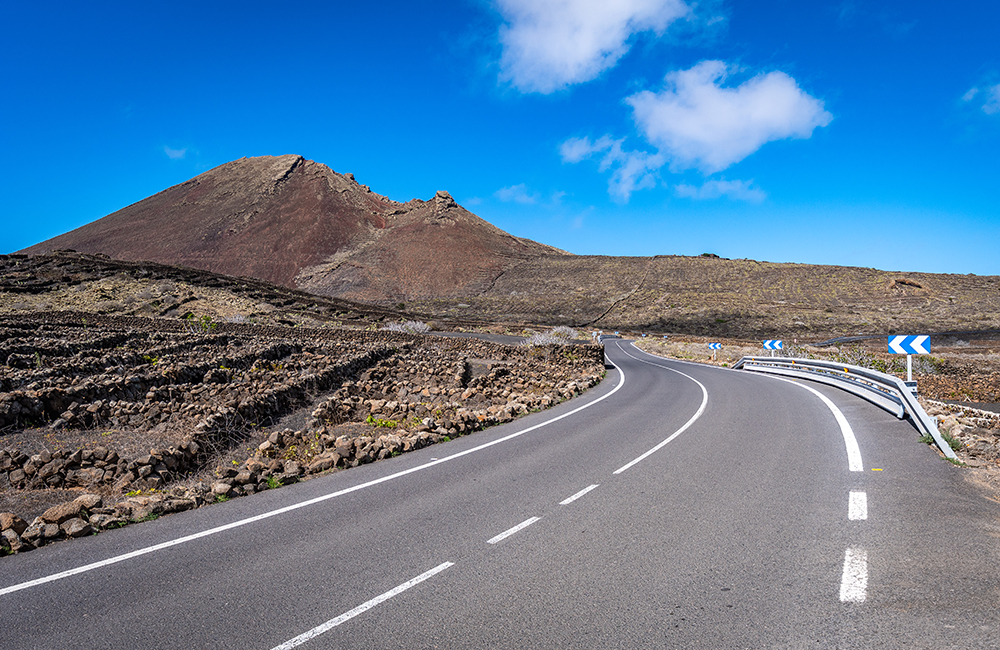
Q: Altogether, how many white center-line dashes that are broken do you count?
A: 3